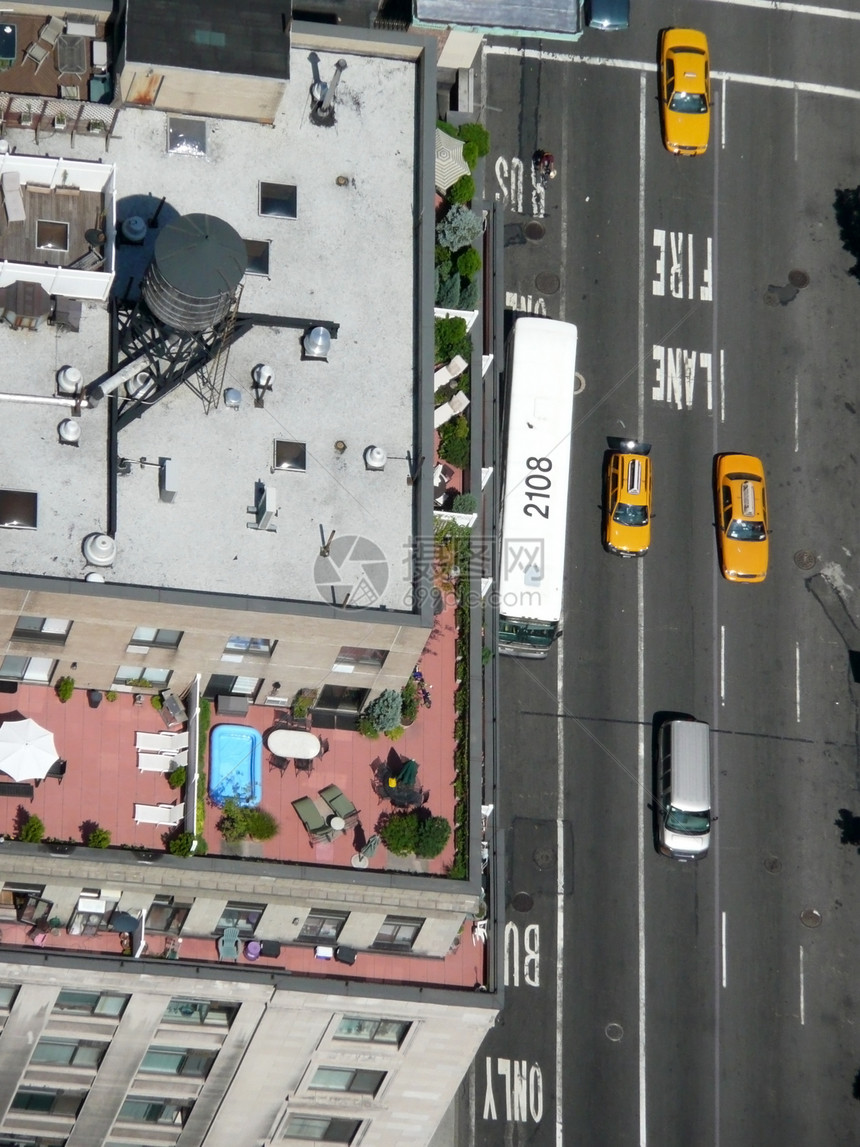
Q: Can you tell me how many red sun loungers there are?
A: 0